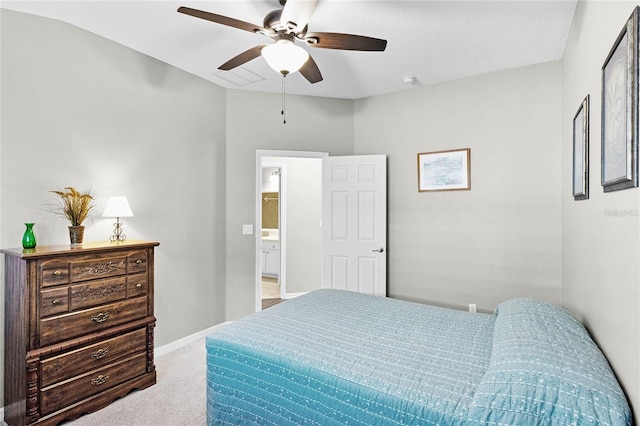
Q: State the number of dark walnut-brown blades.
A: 4